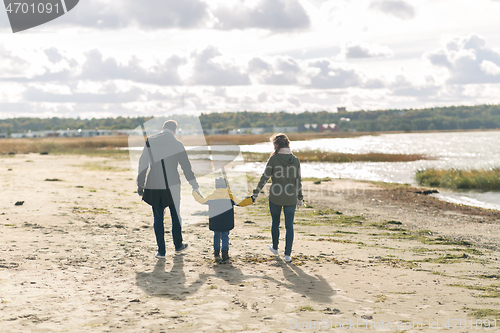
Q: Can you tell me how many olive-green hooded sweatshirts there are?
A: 1